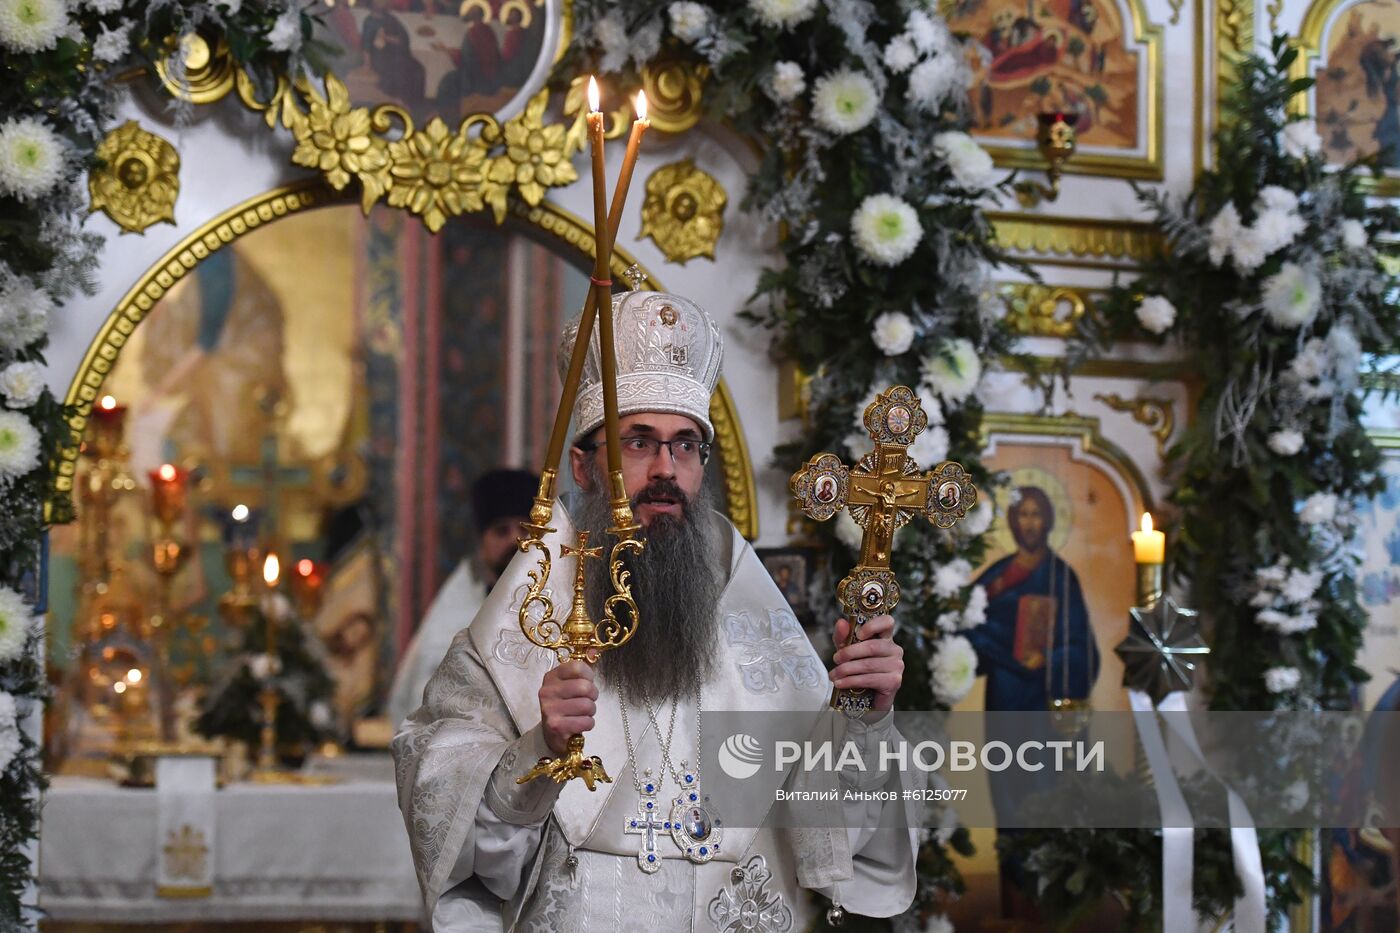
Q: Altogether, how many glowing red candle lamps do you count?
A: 3